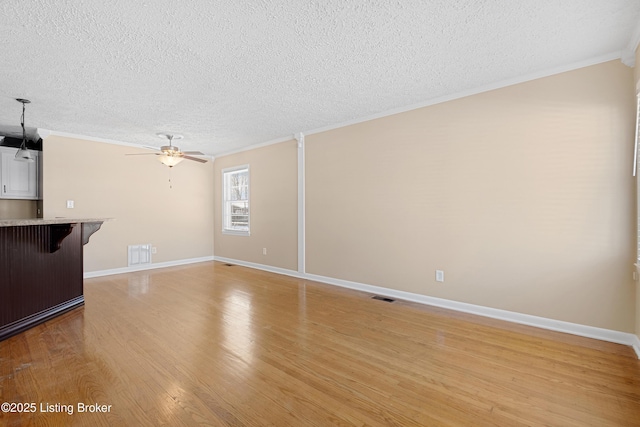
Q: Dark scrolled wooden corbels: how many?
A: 2